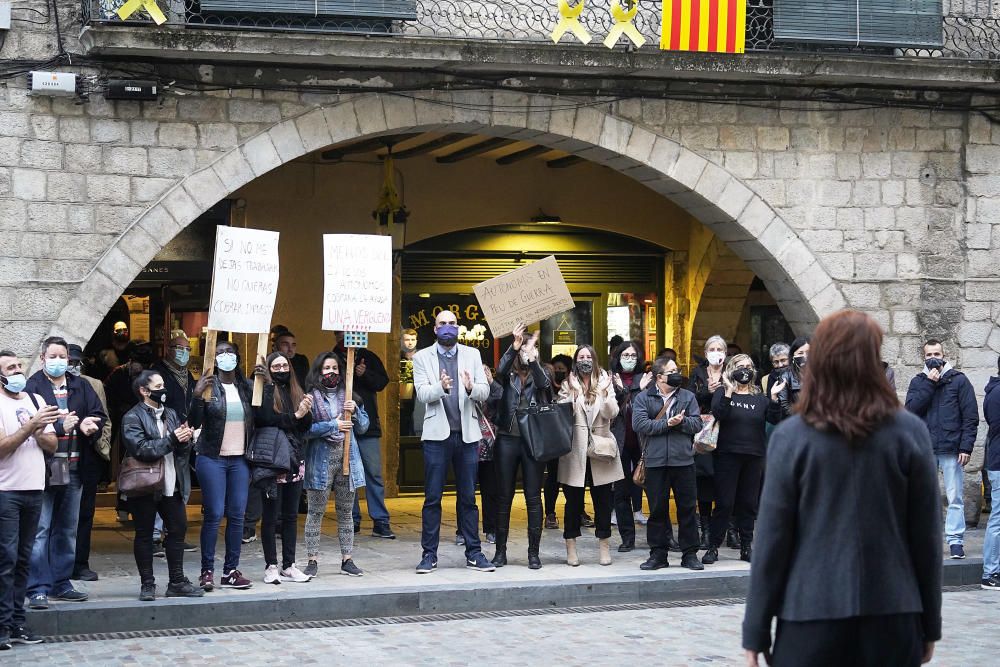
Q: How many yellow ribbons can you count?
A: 3